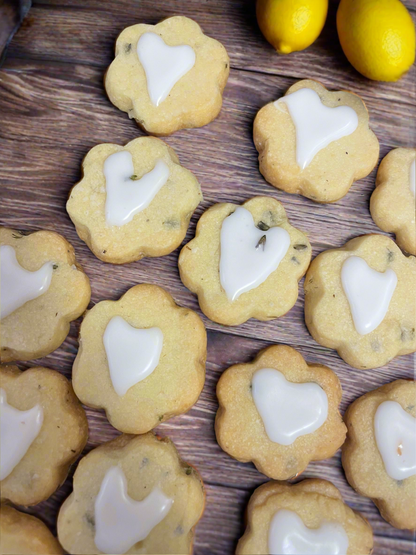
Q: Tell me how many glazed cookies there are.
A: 13